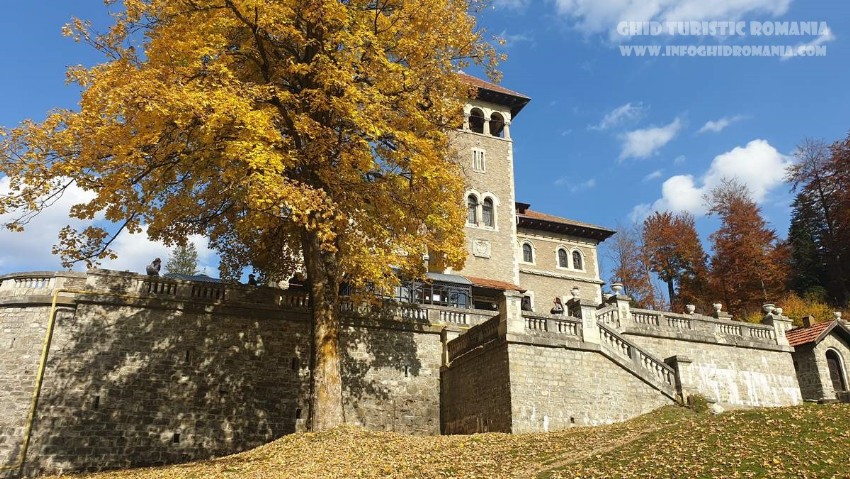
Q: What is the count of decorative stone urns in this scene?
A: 7